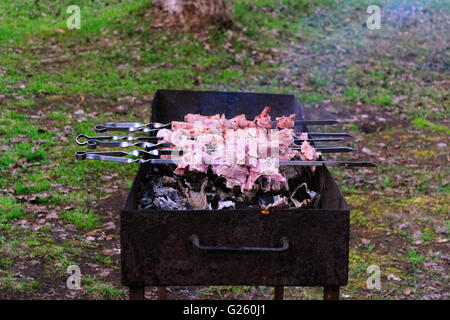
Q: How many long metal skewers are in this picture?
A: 6